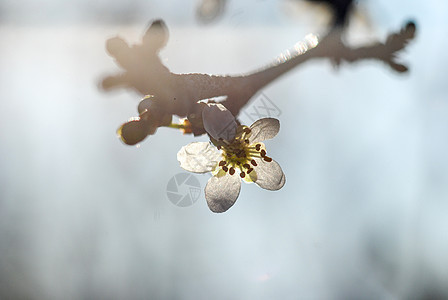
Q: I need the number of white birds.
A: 0